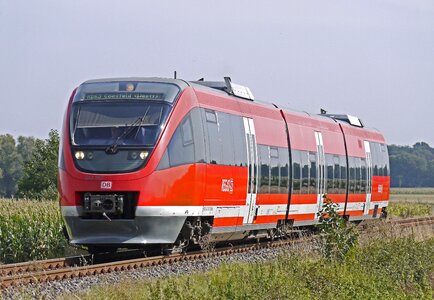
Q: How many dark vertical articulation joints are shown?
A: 2